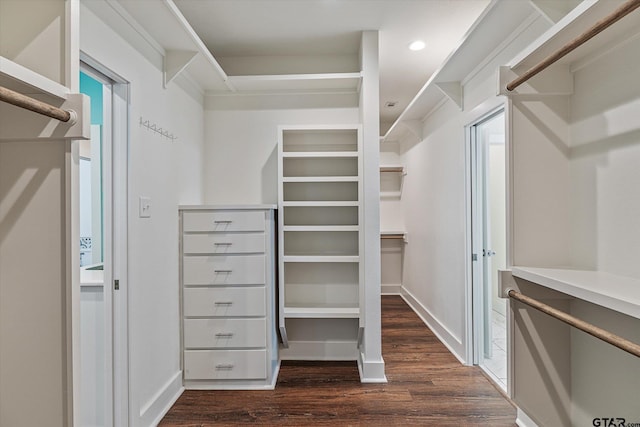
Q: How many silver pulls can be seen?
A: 6